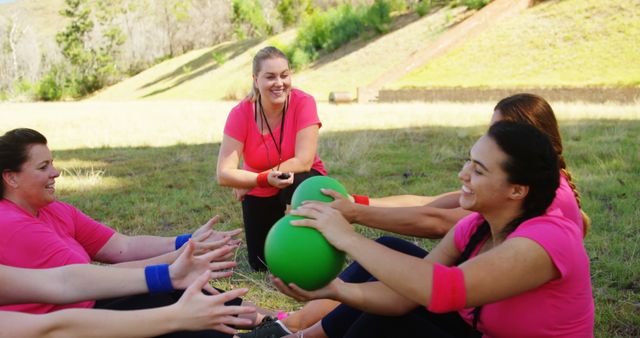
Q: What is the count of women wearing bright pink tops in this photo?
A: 4